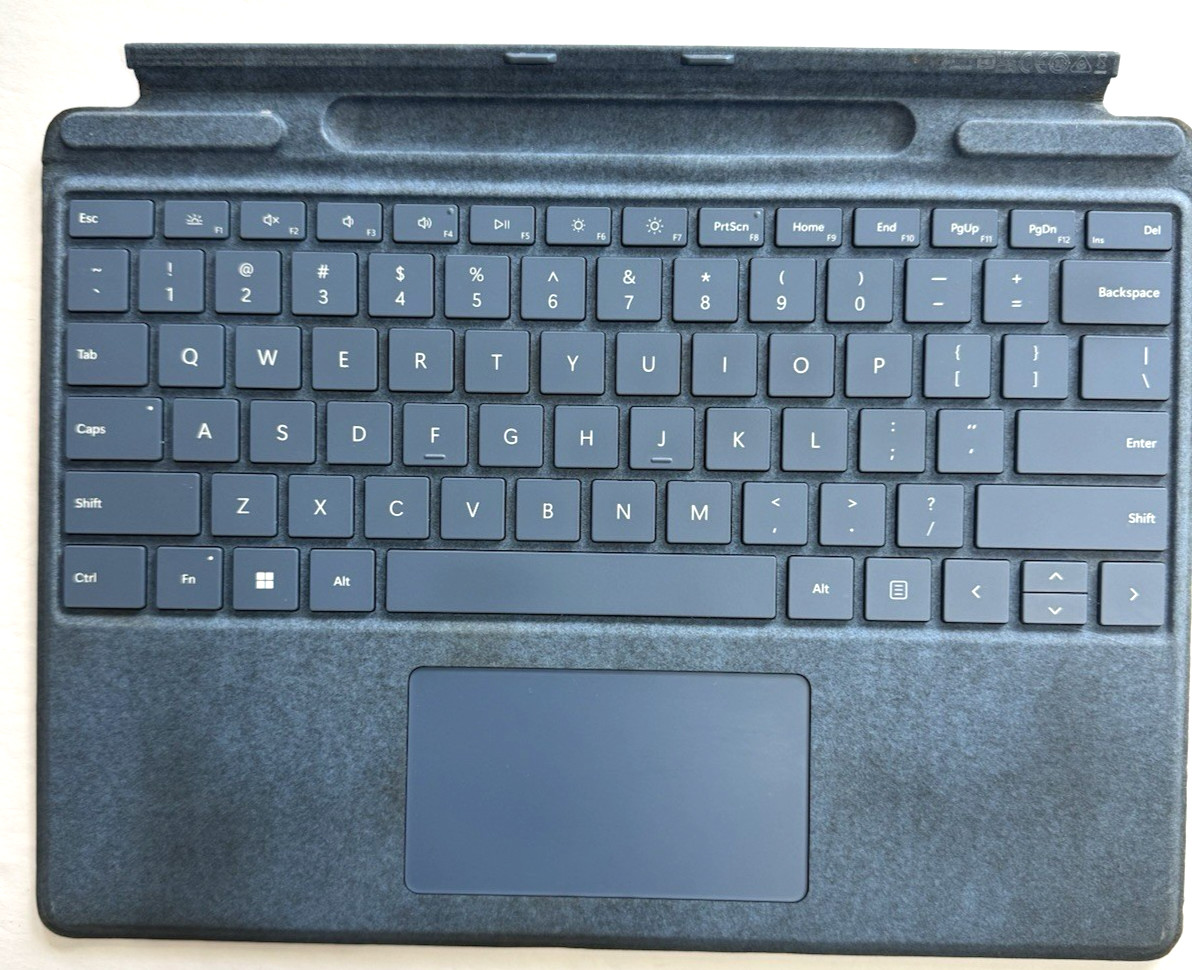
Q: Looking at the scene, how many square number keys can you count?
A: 10